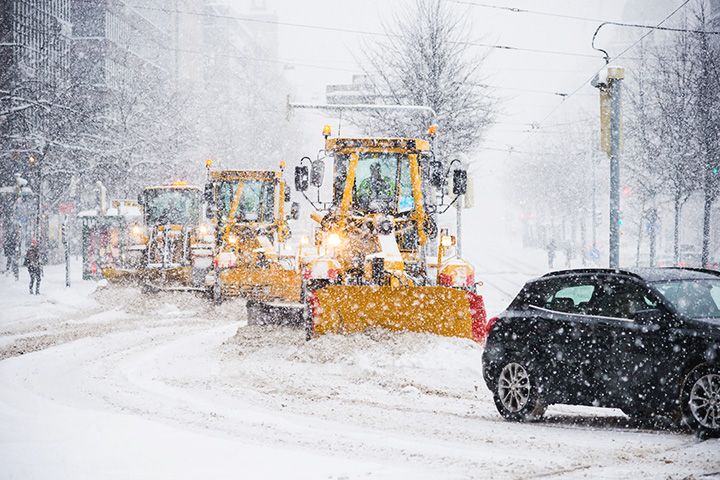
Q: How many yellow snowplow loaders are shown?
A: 3